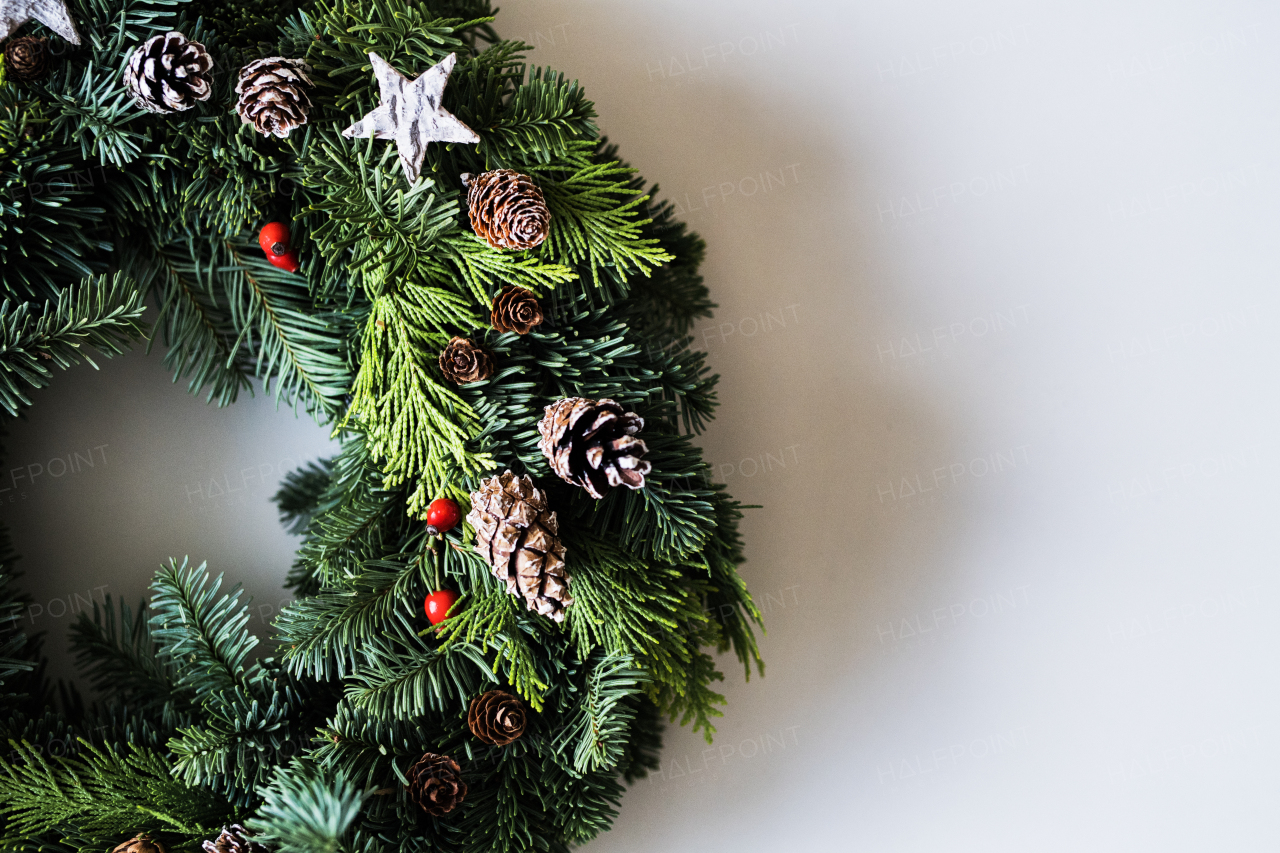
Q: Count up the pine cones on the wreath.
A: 12